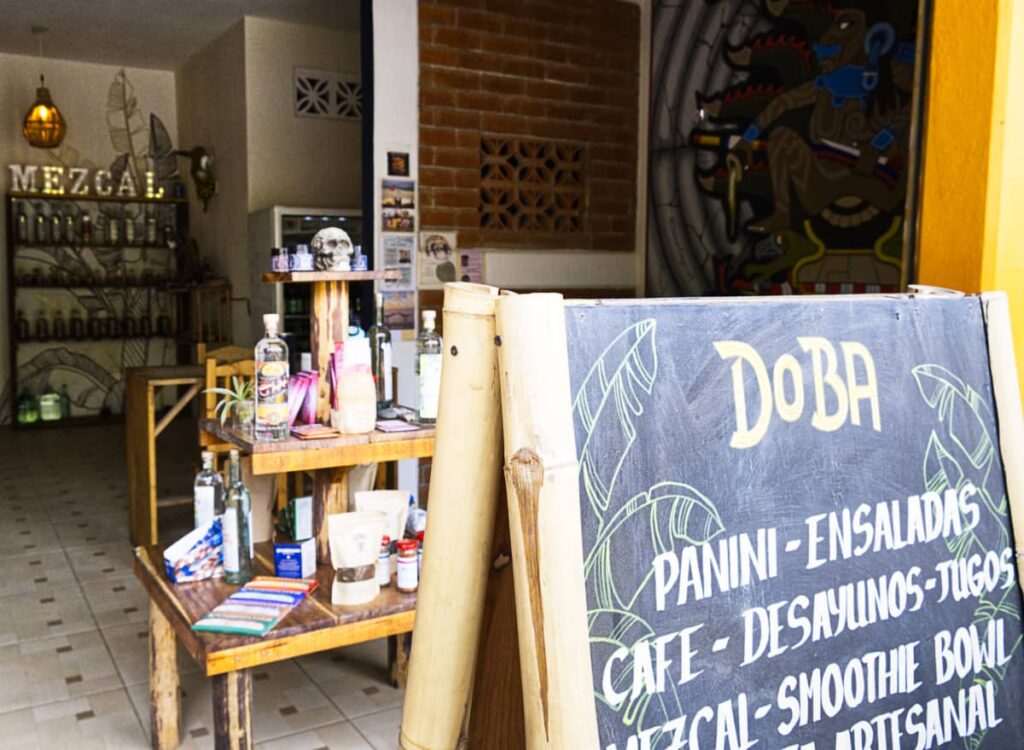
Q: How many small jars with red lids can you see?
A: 3